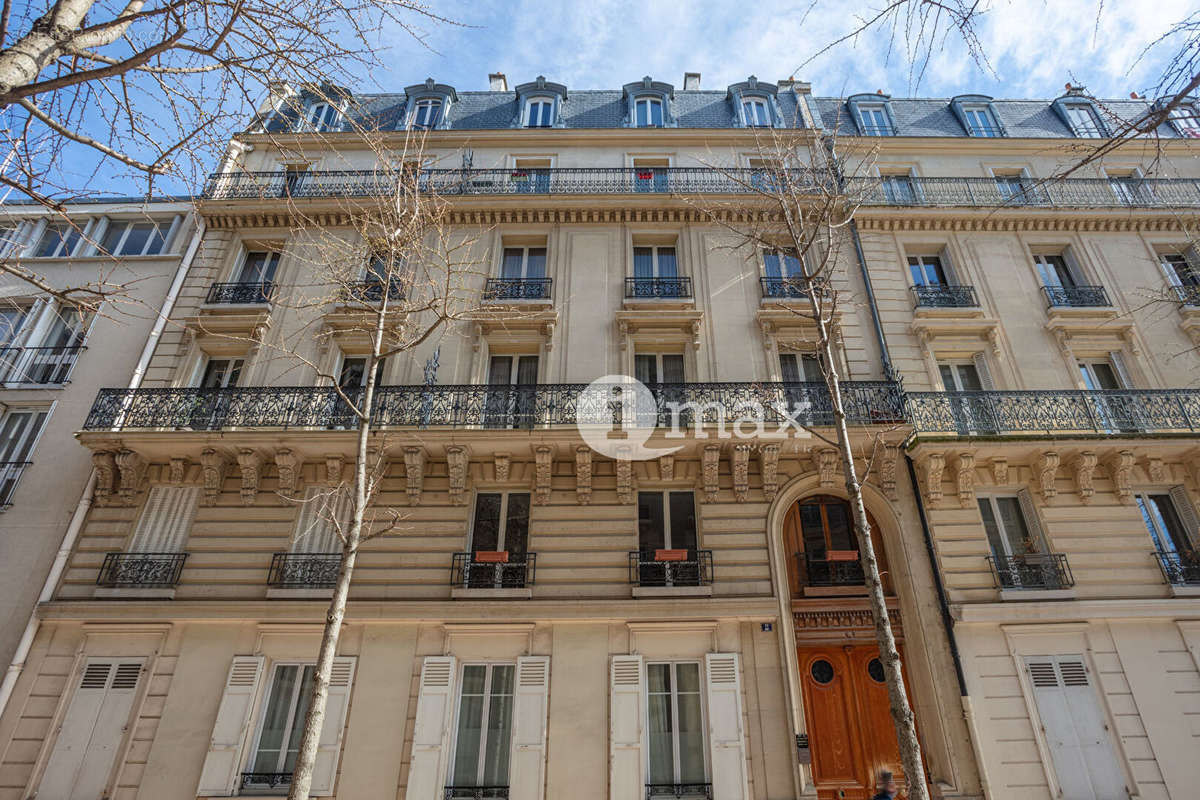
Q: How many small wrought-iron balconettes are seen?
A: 15